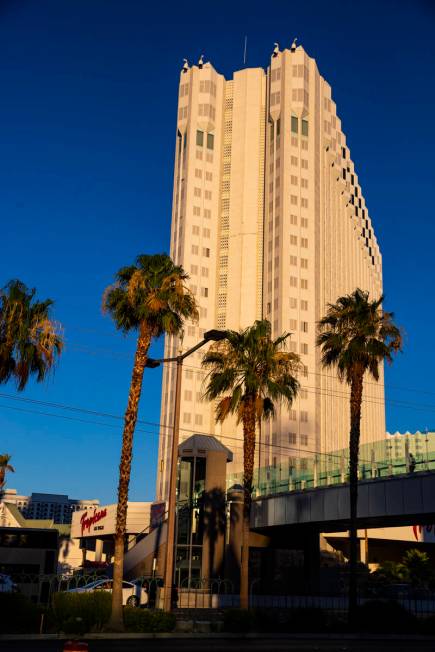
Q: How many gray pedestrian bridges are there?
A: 1